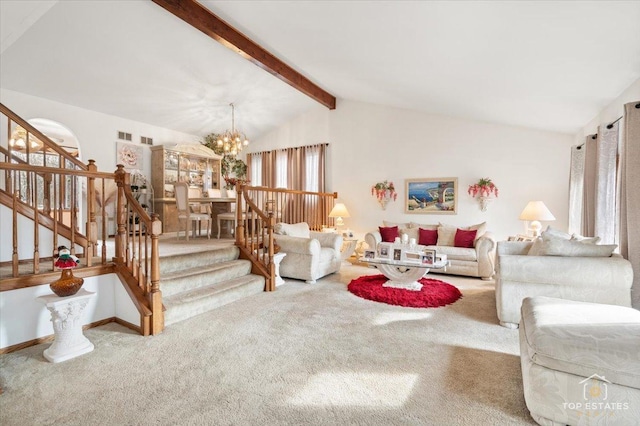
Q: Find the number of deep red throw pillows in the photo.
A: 3